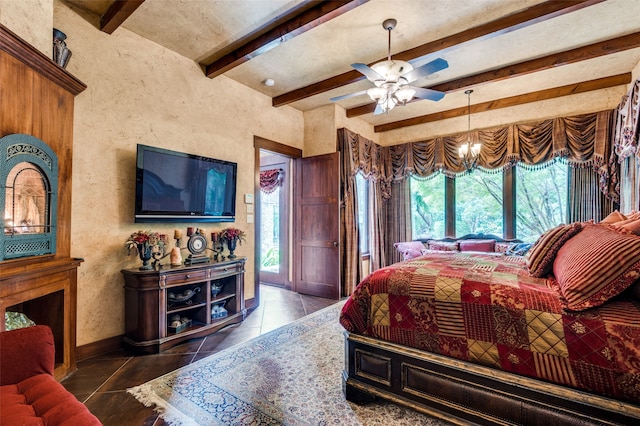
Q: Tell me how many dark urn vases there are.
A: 2